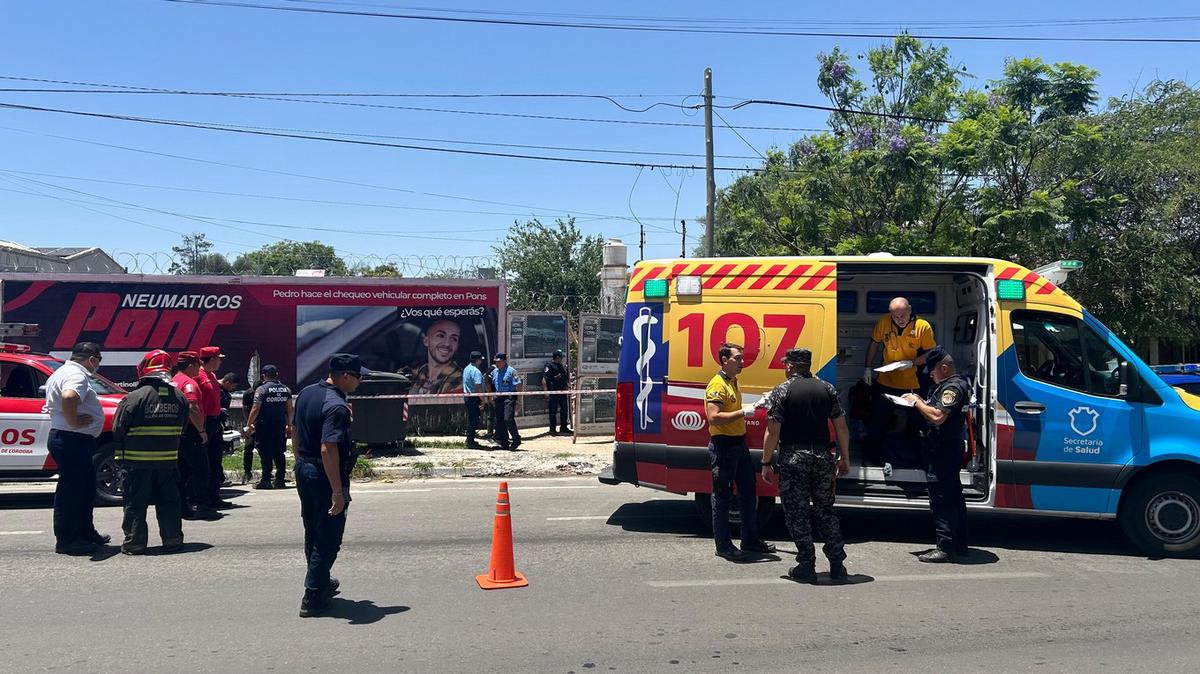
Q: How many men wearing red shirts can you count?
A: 2